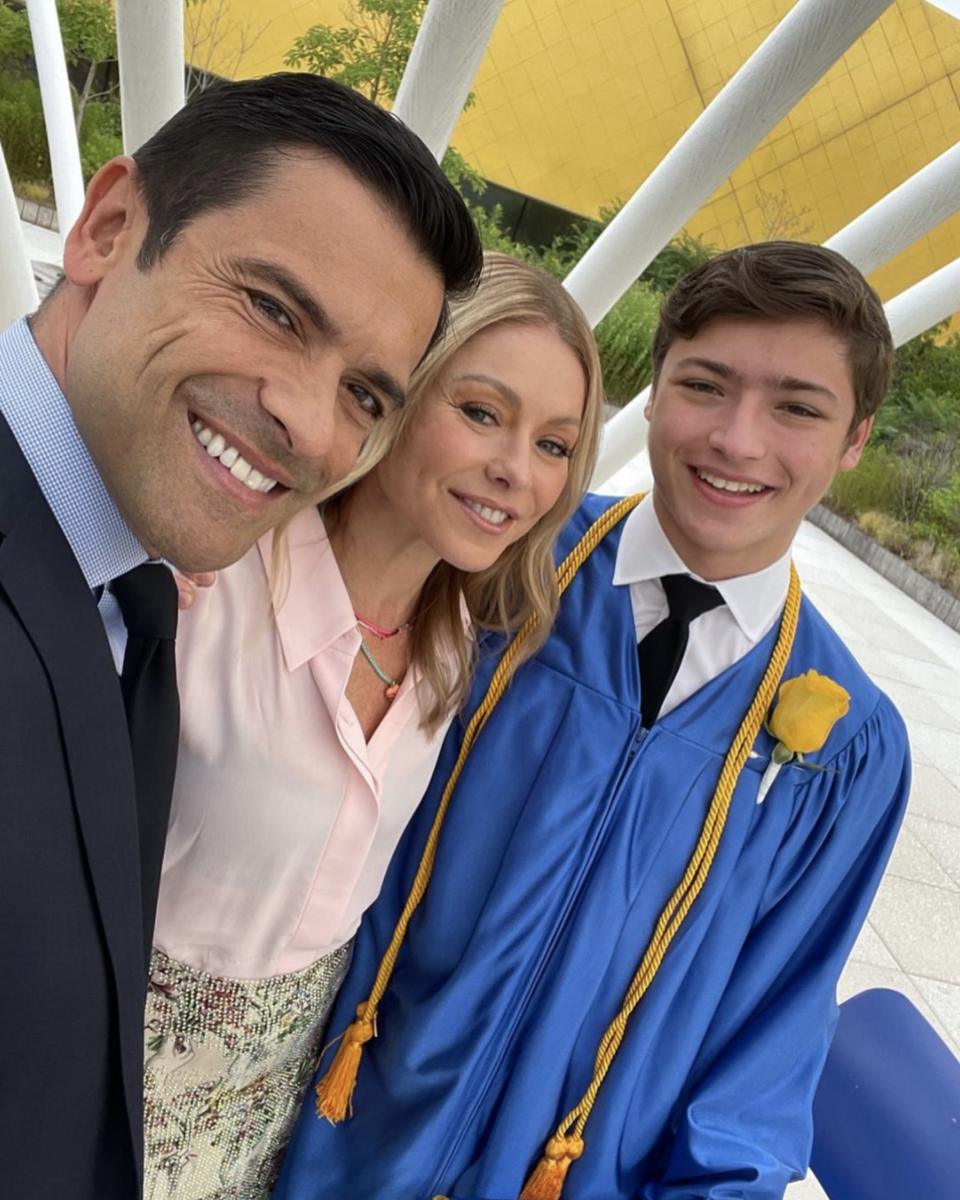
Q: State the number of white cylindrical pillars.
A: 7